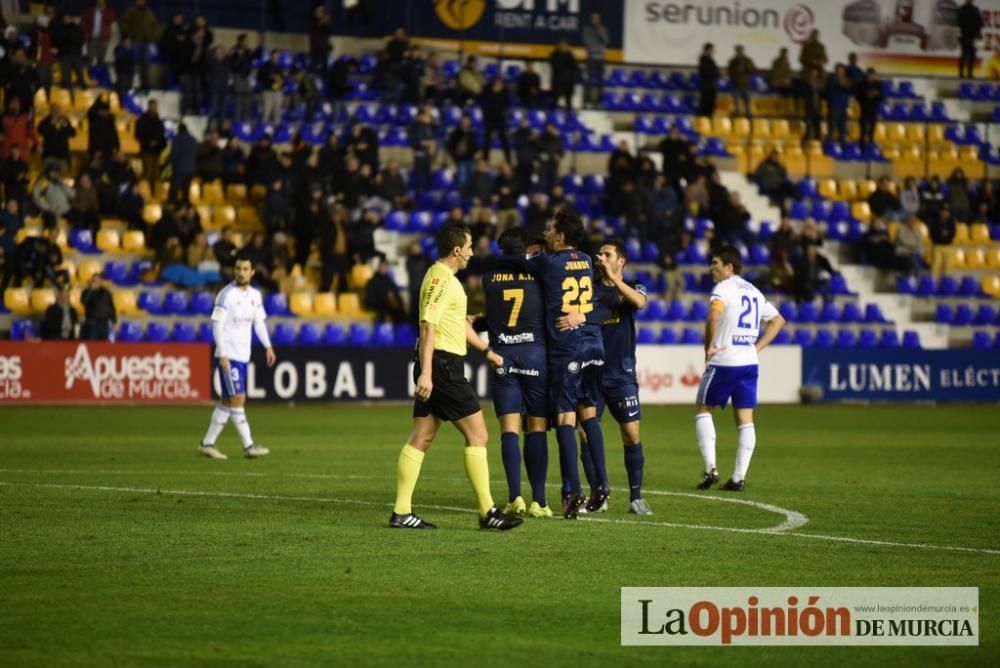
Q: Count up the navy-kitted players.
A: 4